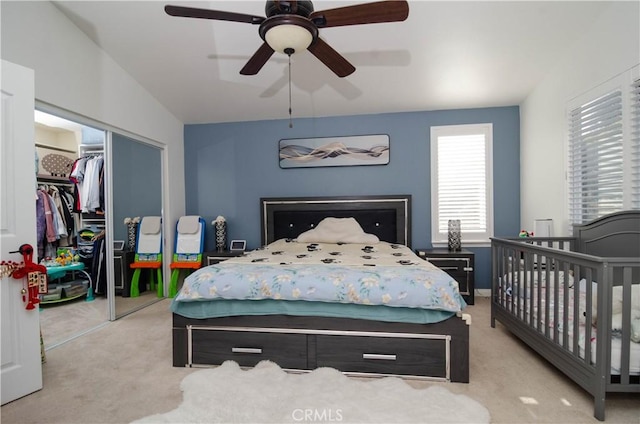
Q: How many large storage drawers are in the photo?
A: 2